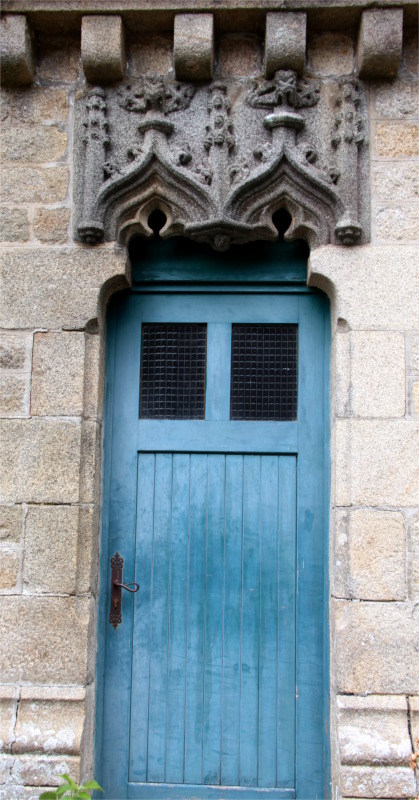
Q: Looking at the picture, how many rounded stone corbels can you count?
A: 5